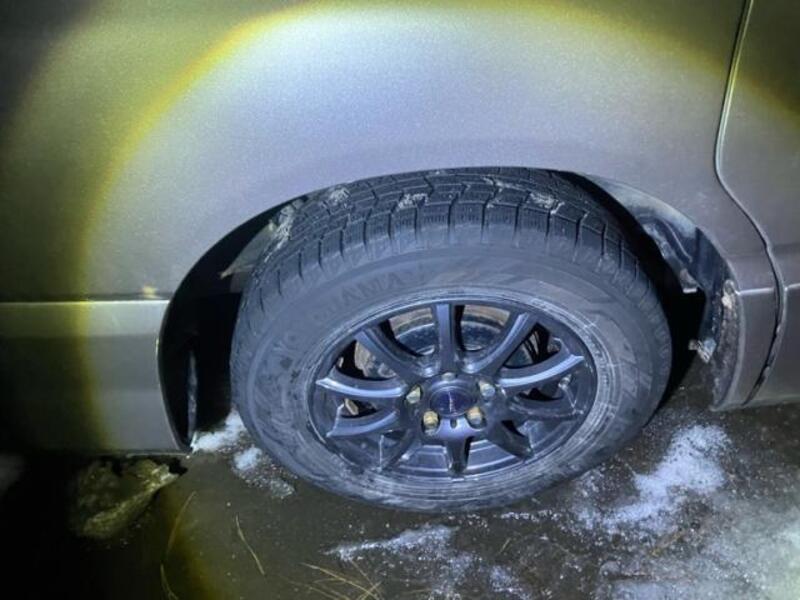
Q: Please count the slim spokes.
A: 10